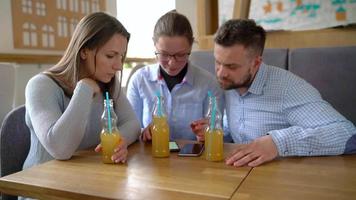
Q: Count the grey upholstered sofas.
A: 1